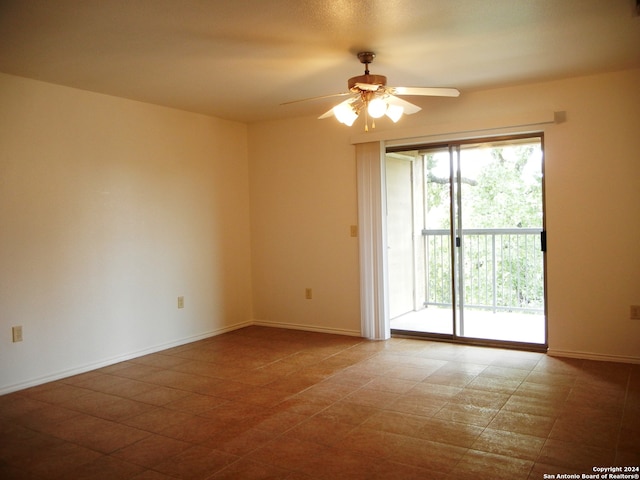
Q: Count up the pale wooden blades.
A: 5